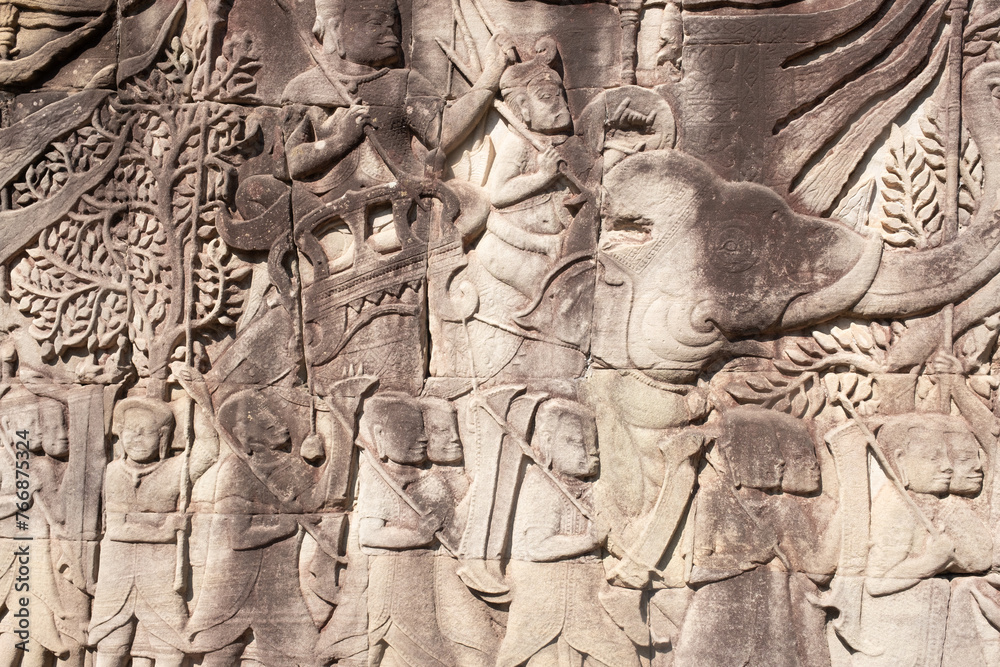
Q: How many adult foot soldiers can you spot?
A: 11